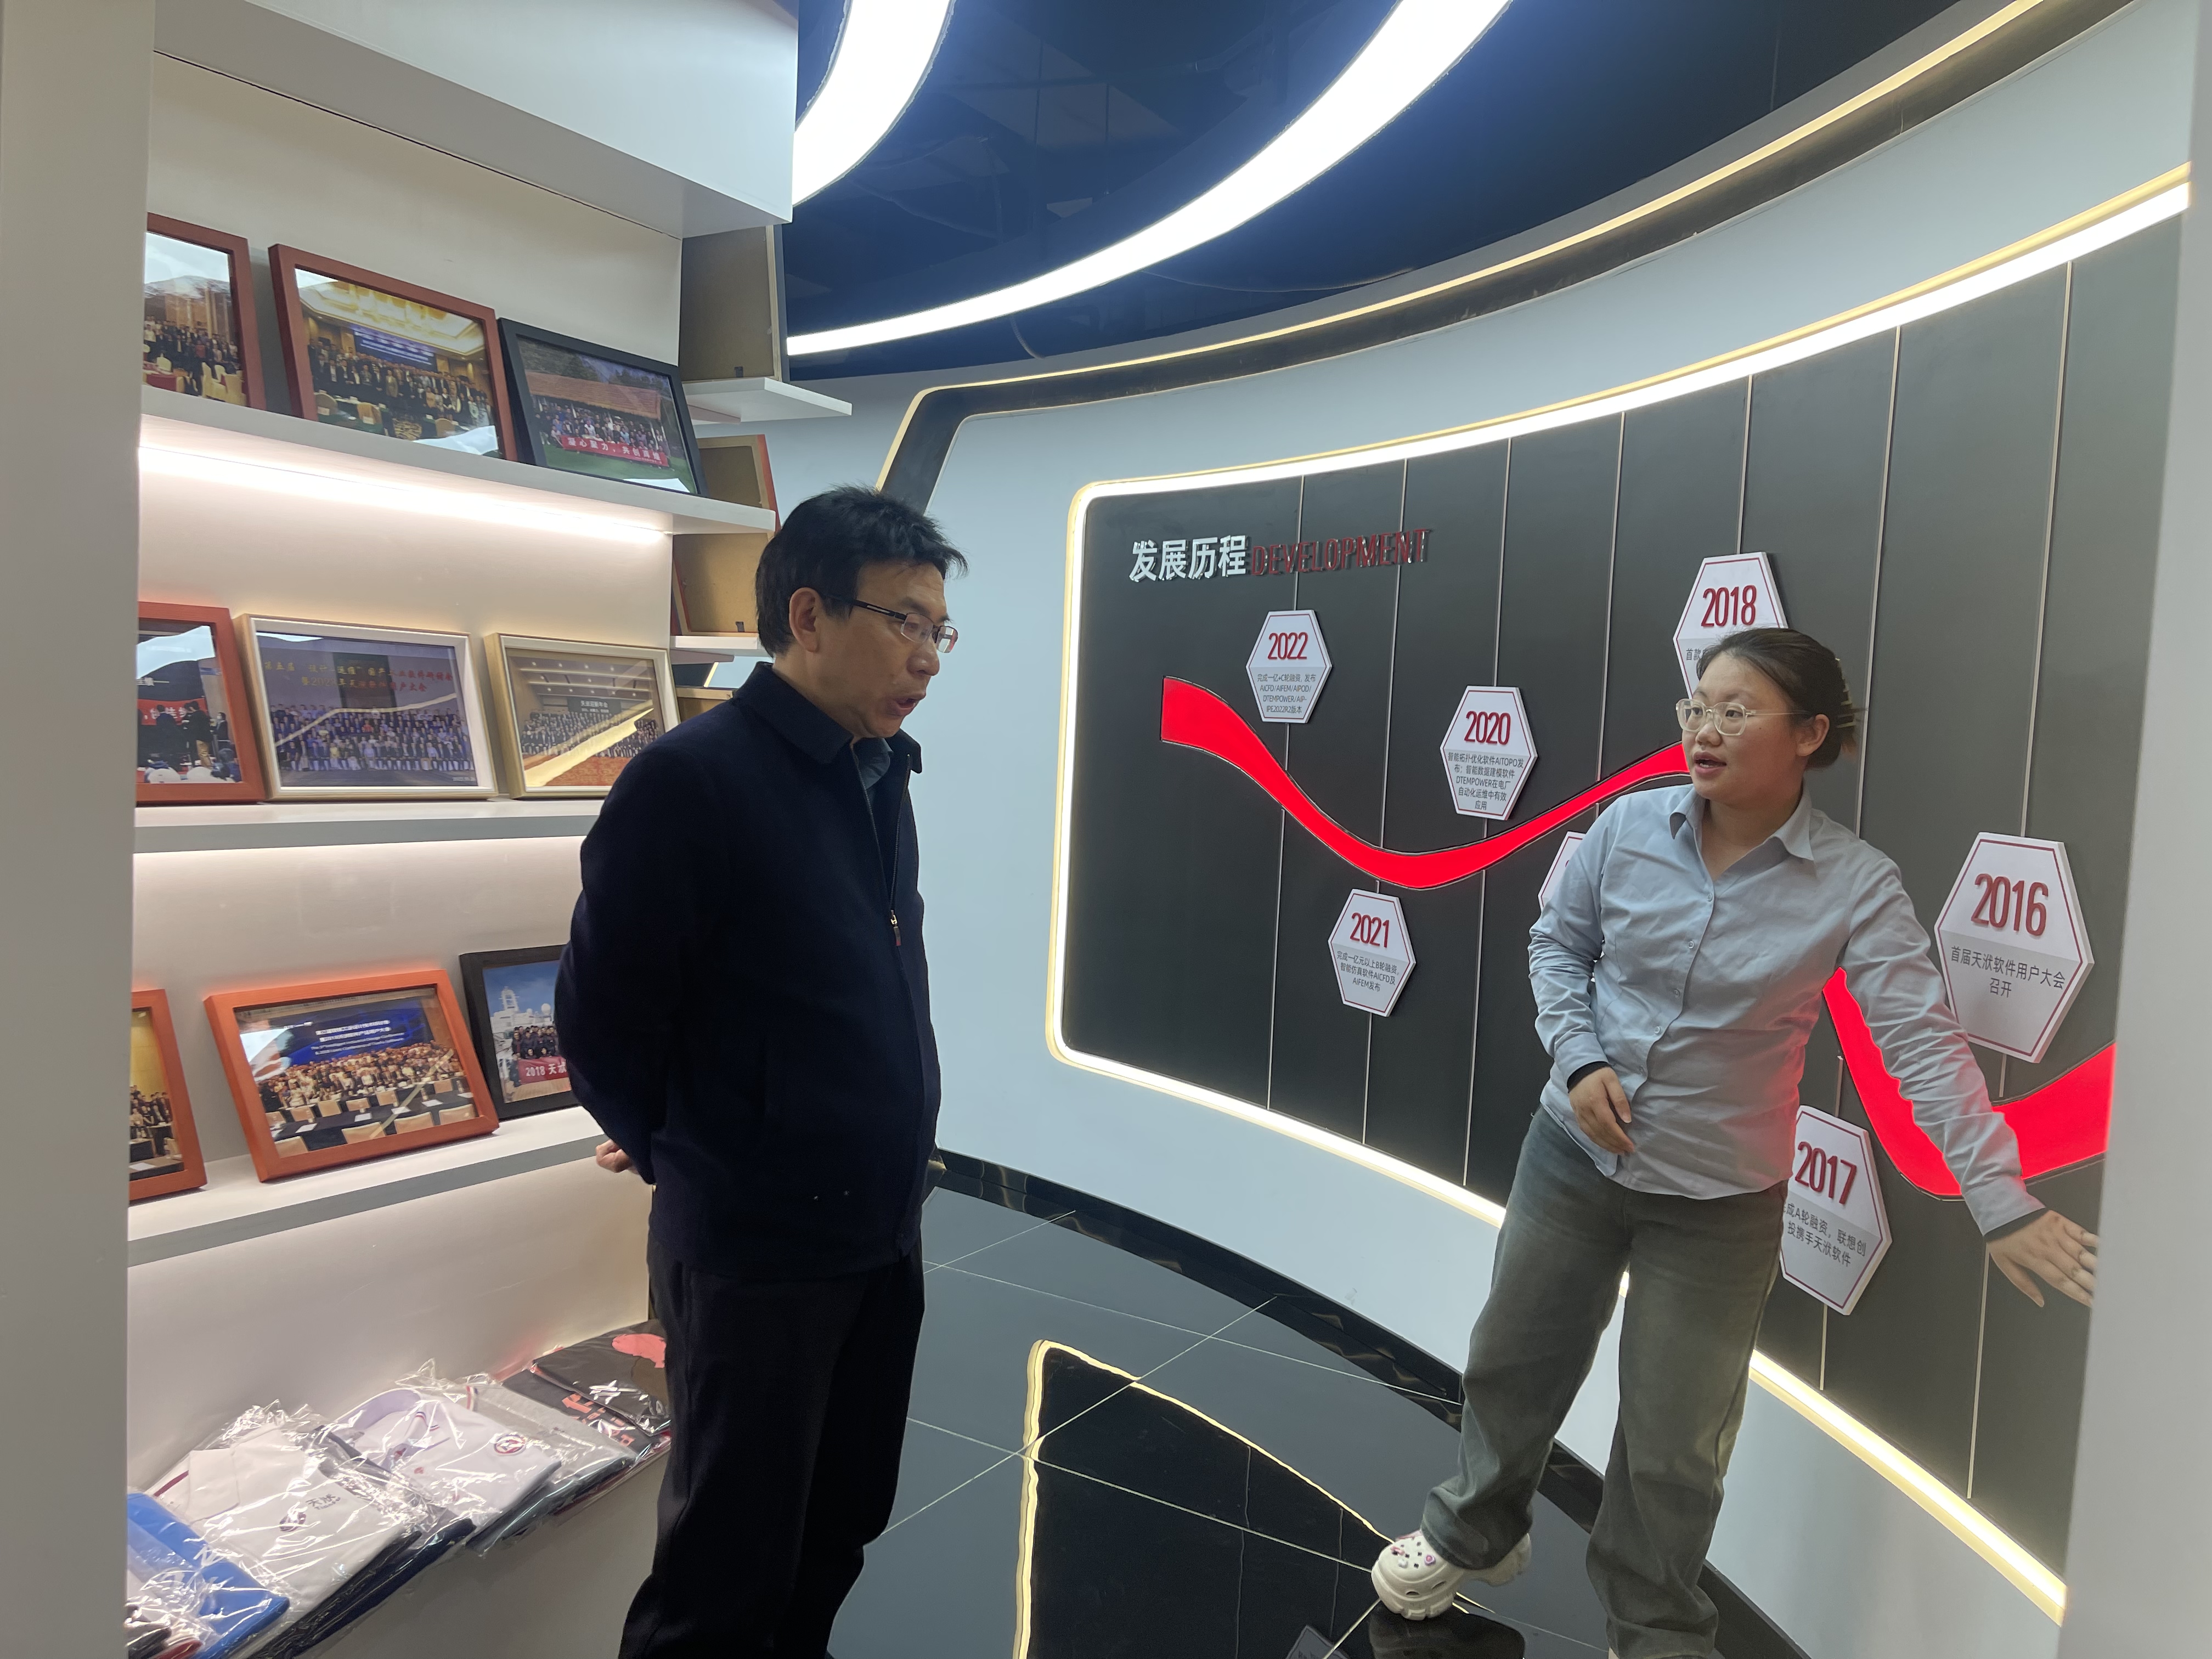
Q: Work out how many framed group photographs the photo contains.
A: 9